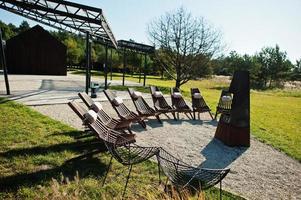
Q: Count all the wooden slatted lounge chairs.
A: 8